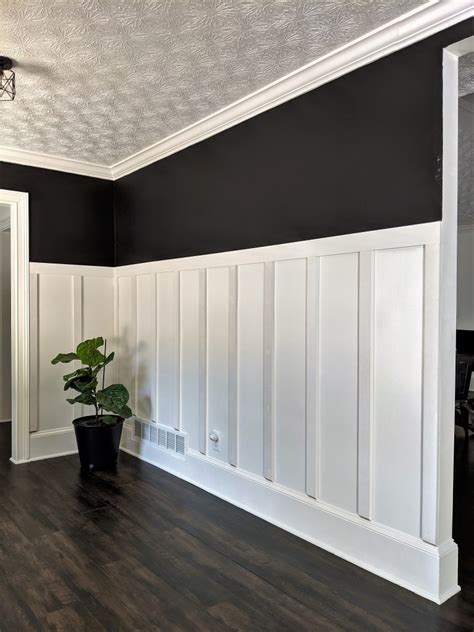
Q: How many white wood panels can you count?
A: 11